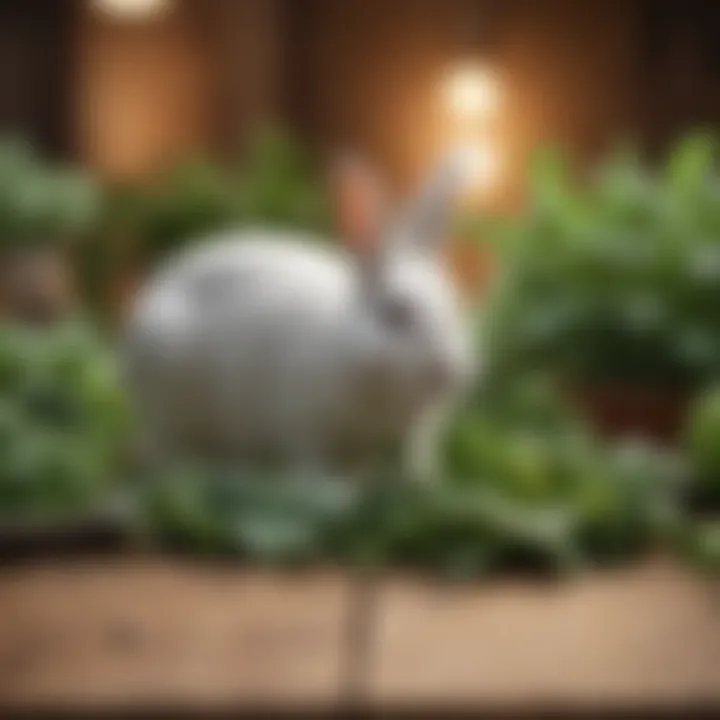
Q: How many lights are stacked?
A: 2